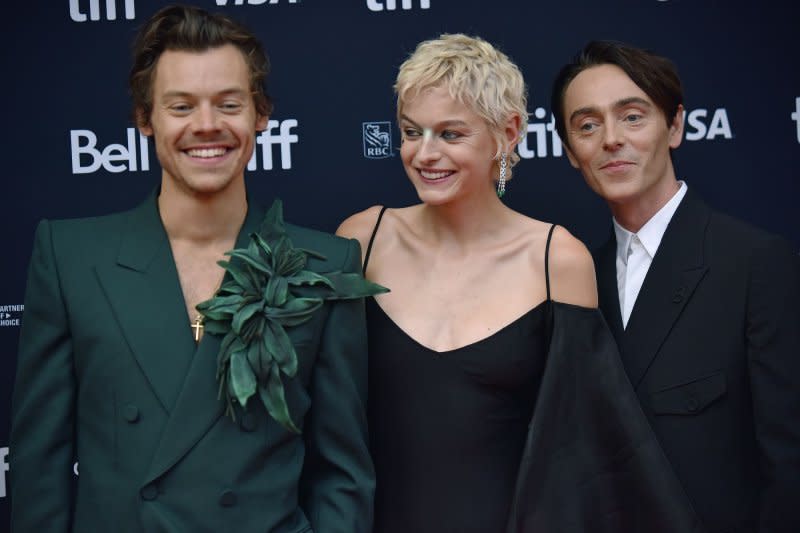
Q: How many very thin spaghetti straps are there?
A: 2